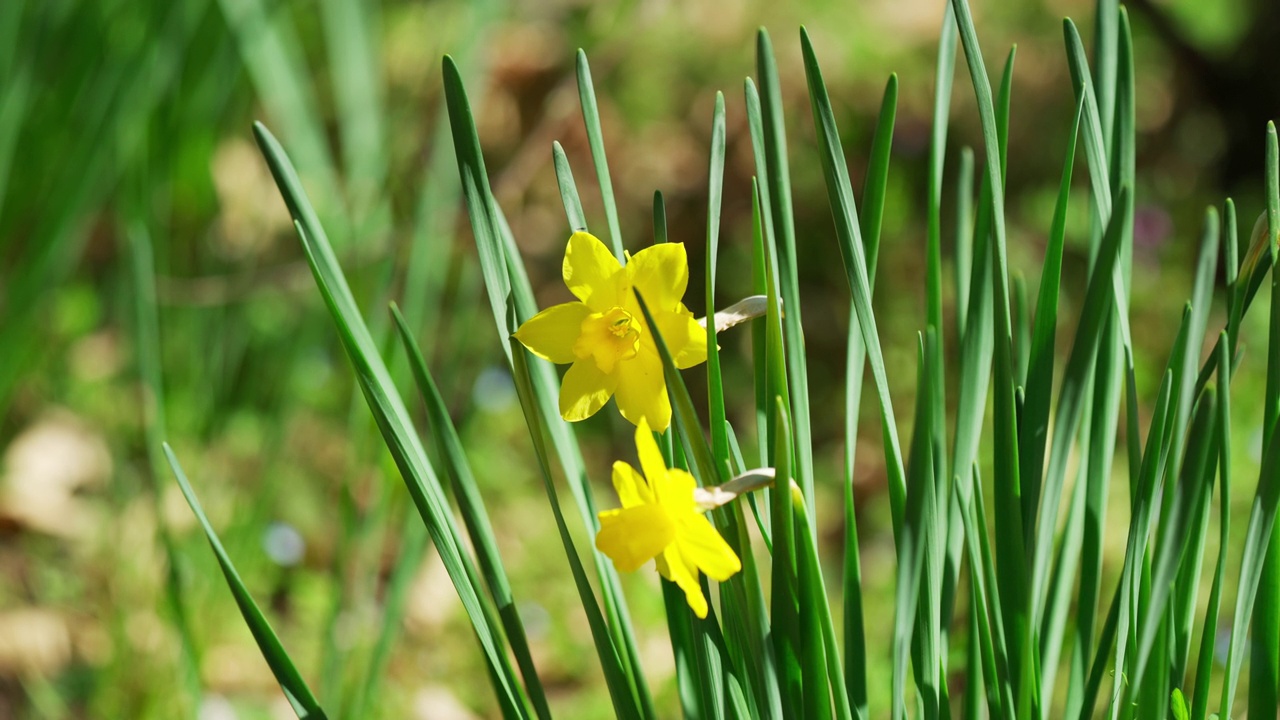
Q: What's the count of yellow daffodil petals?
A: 12